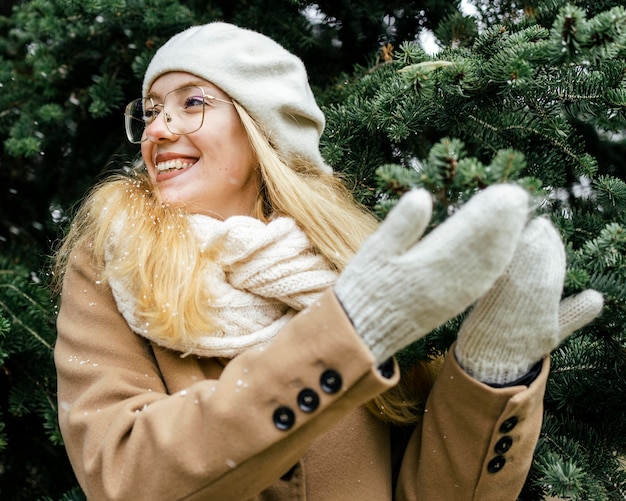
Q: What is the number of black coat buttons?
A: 6